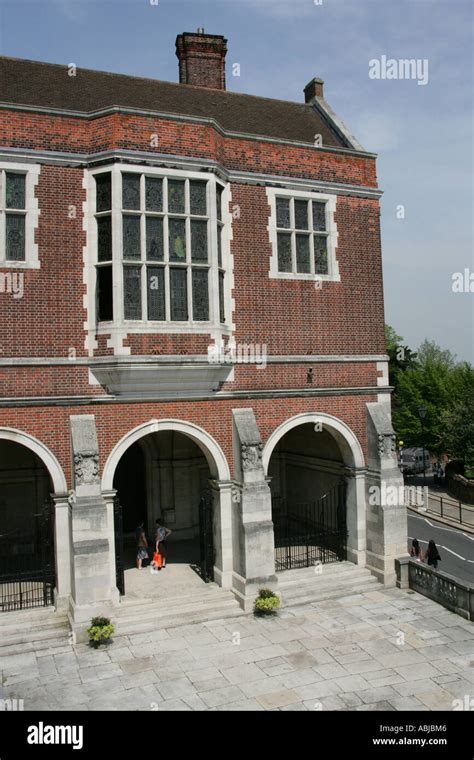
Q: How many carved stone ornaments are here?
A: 3